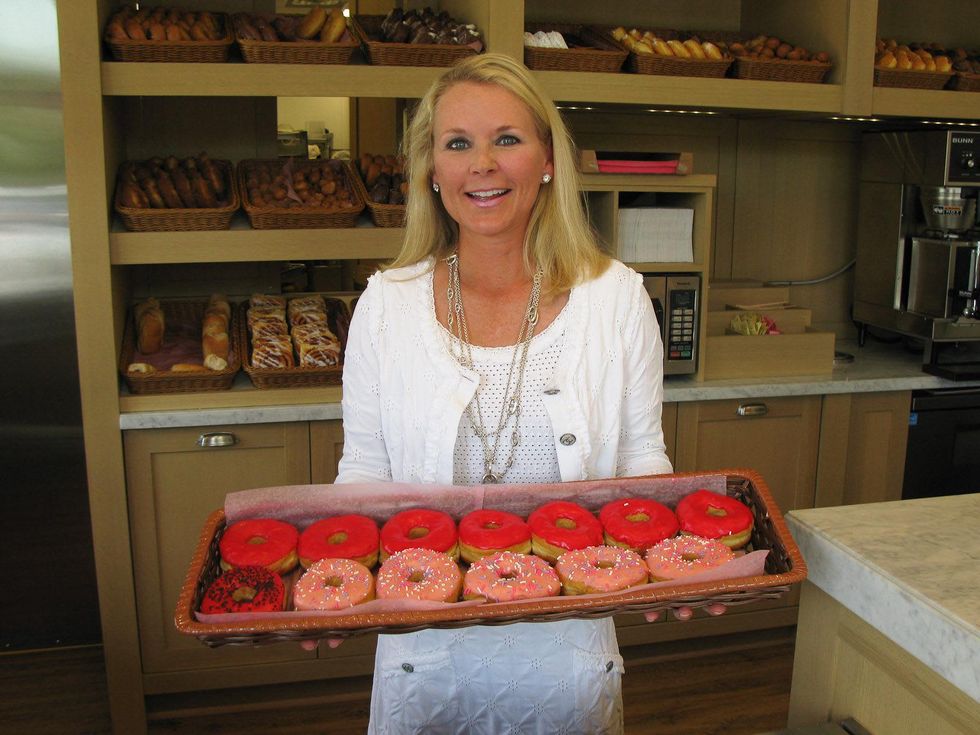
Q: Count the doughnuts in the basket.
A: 13